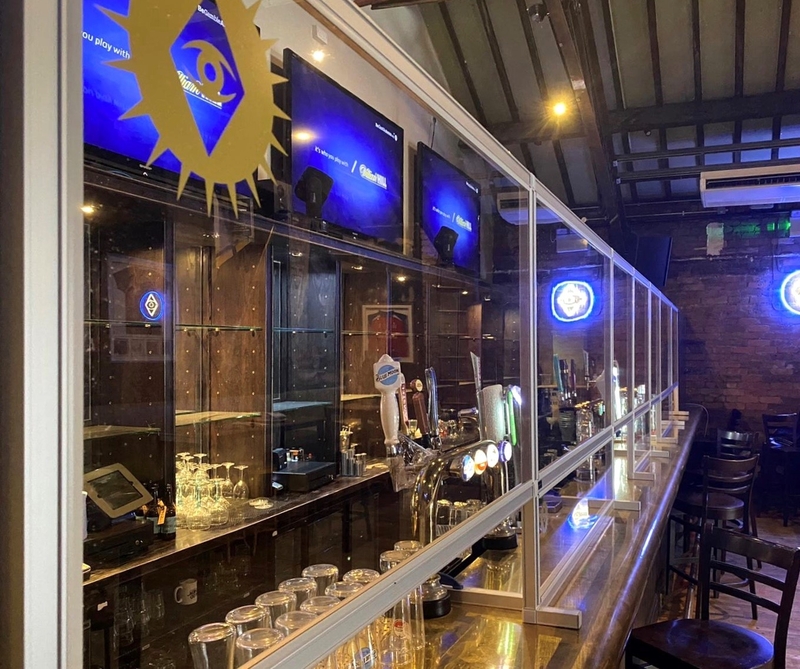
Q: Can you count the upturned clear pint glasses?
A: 12